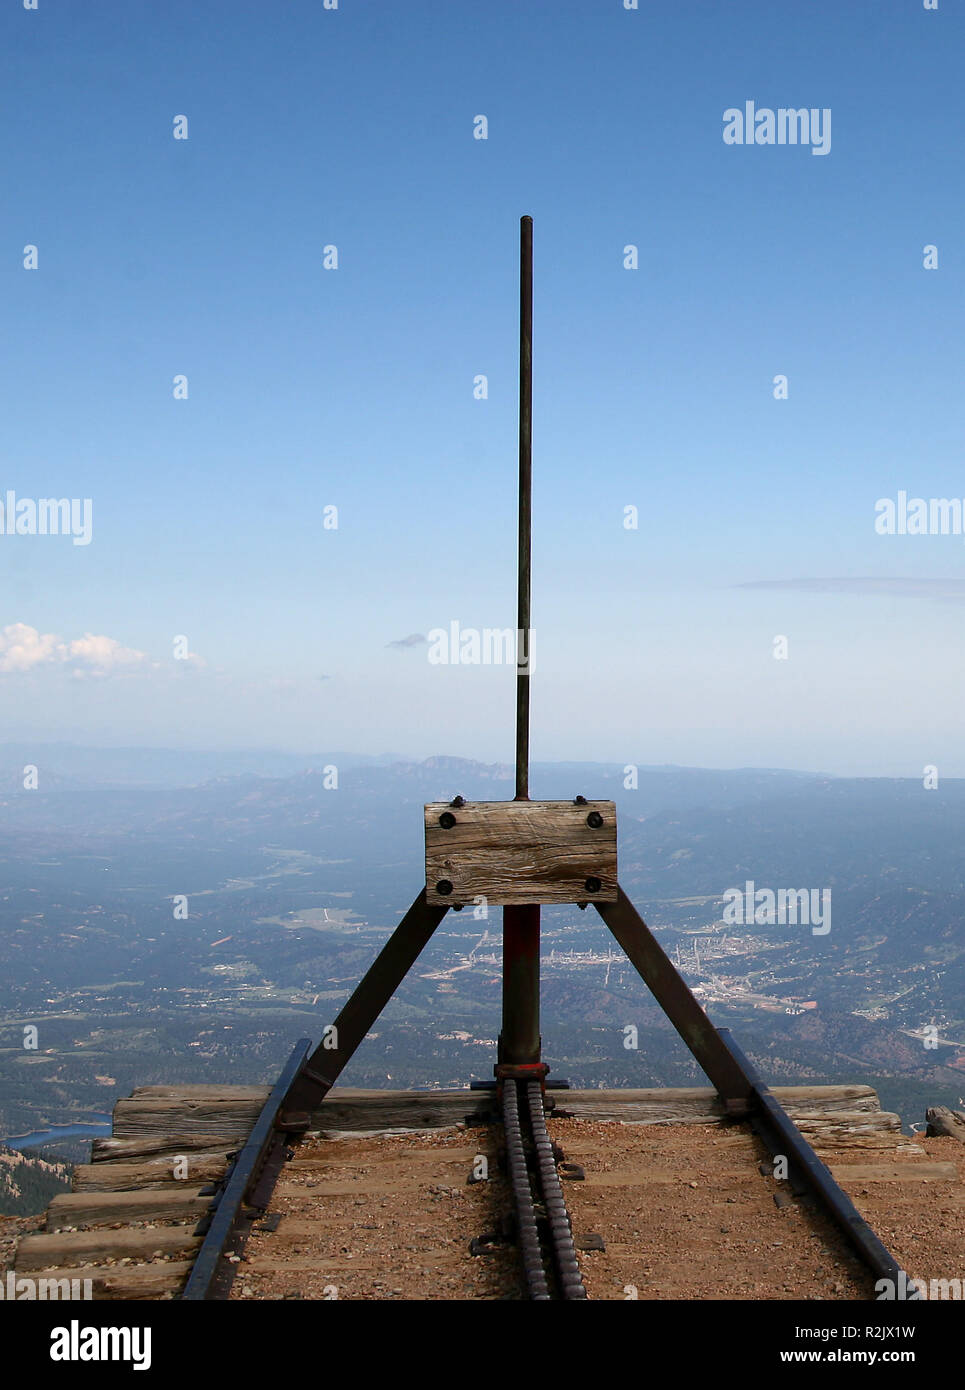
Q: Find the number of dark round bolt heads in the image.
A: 4